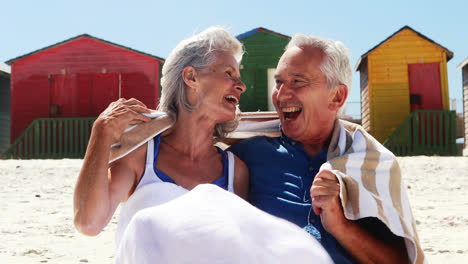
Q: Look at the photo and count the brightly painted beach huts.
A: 3